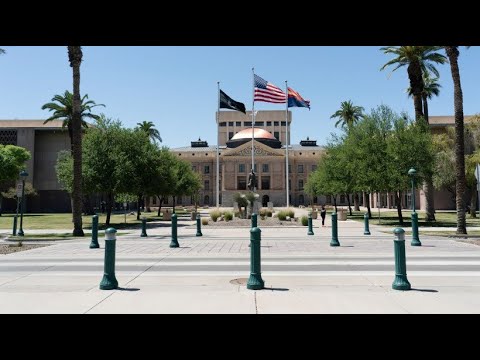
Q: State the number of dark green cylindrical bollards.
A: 12